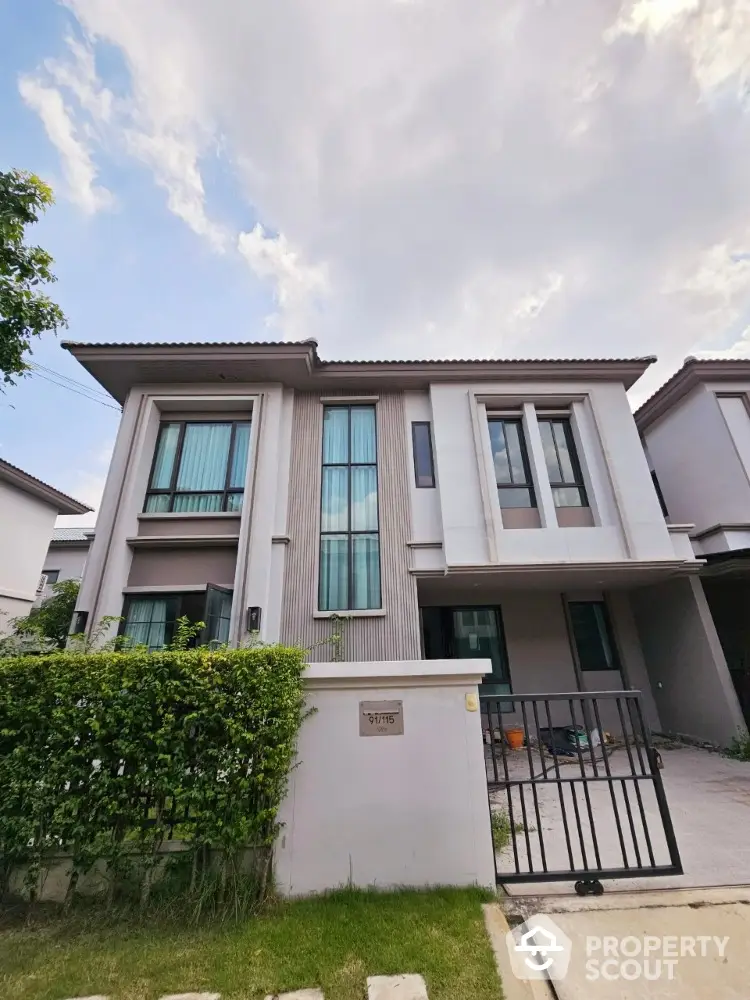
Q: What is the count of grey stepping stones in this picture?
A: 4